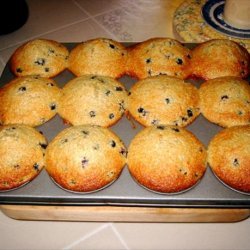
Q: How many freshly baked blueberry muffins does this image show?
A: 12